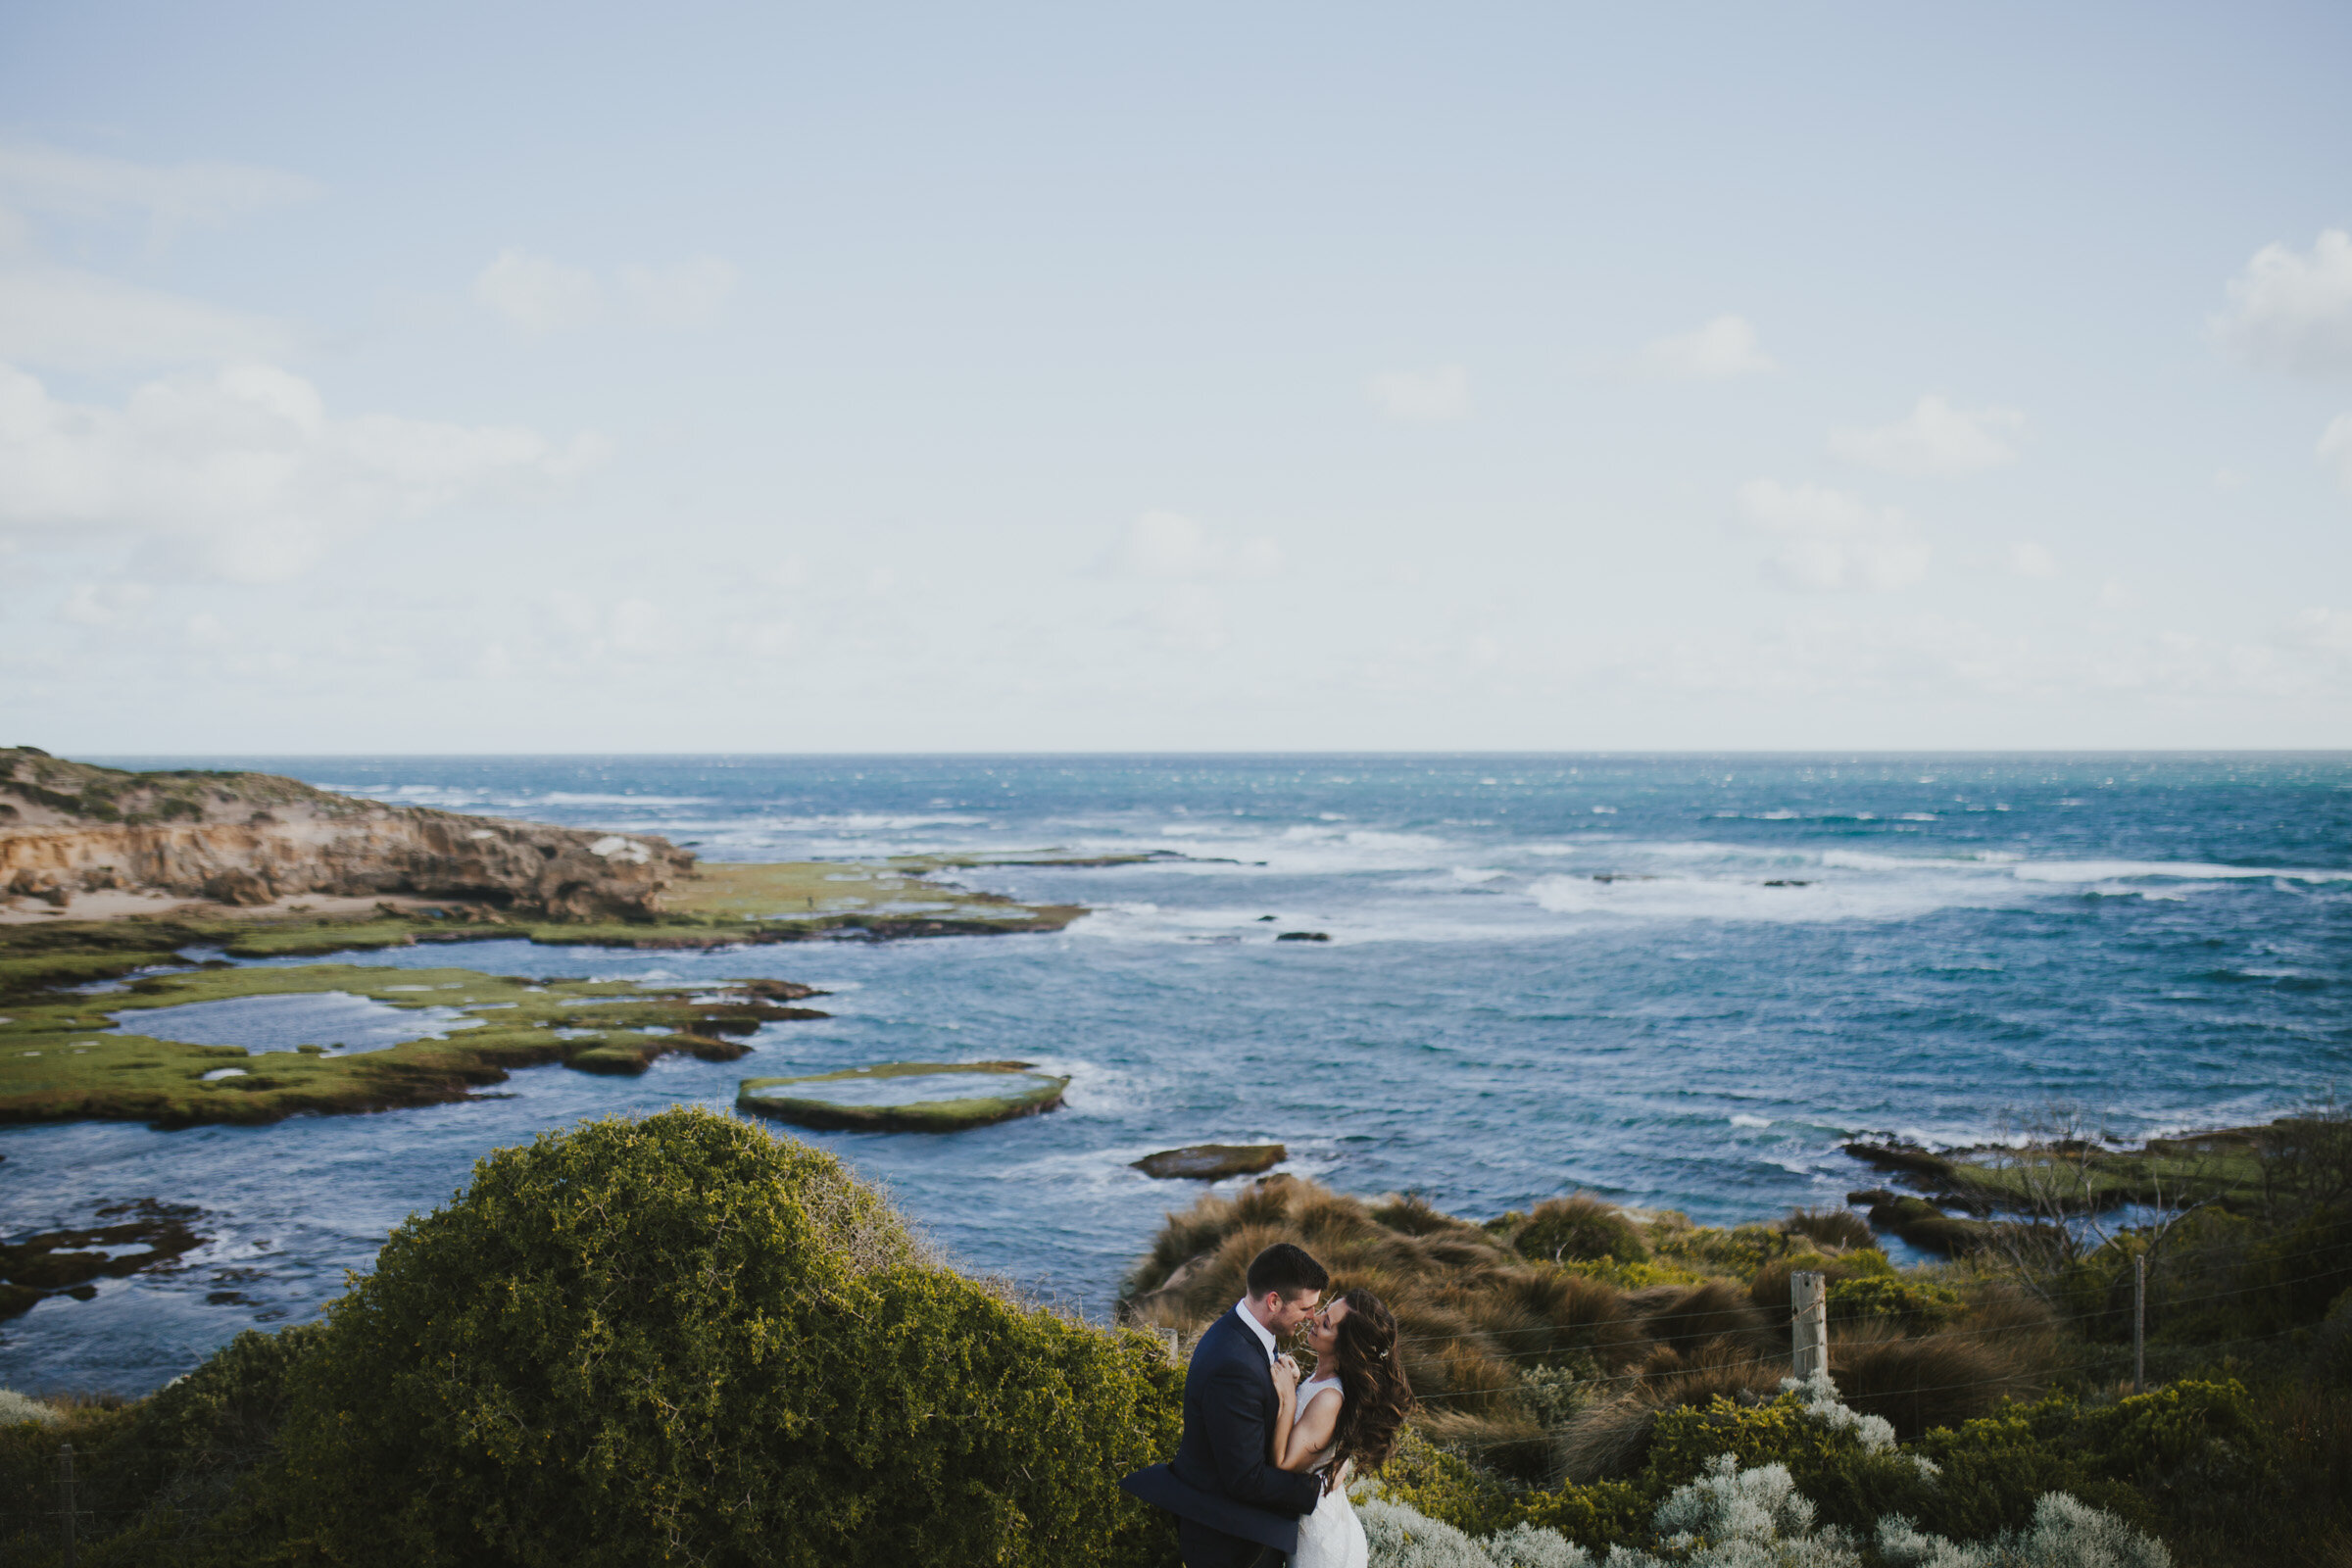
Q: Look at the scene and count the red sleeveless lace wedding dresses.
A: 0